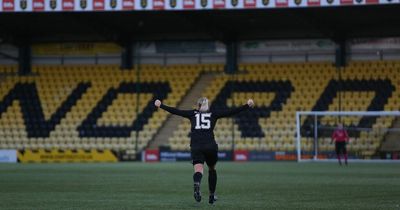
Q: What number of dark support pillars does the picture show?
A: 4